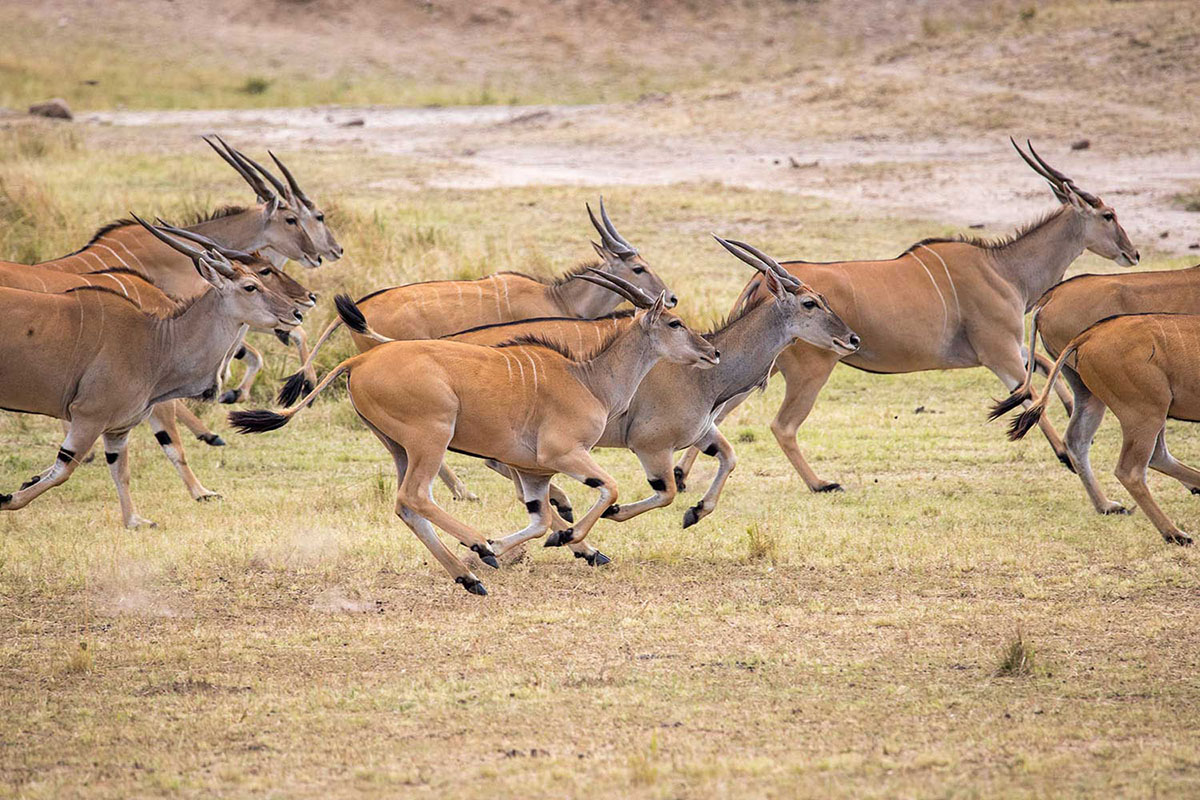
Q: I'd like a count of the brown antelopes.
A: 10